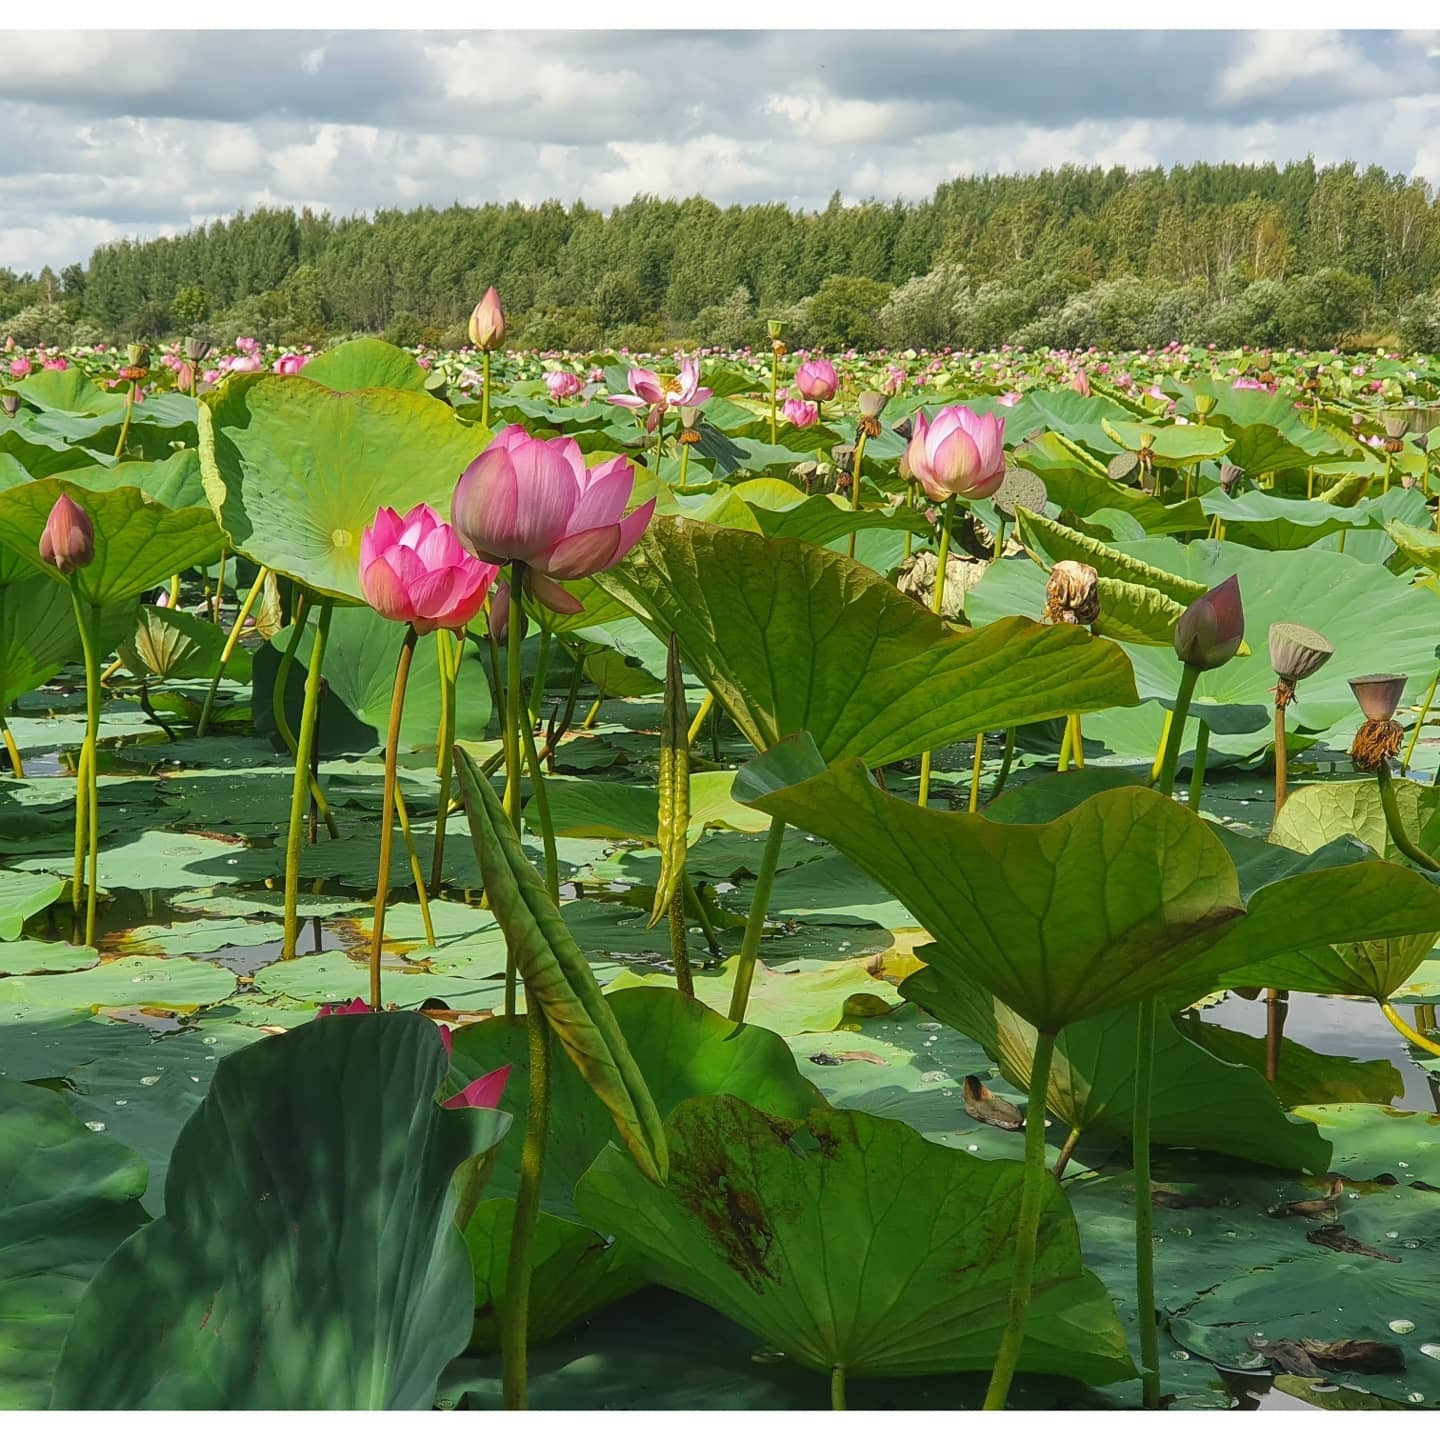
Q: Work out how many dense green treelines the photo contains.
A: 1